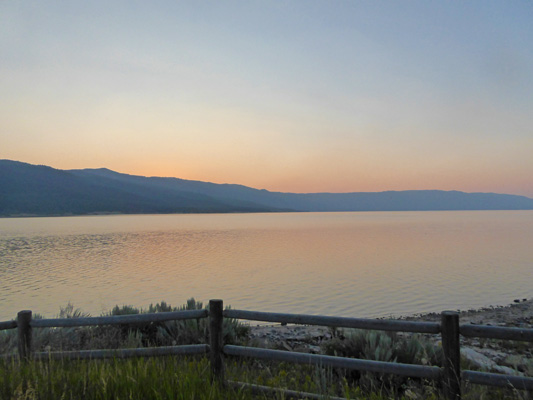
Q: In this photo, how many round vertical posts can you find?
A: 3